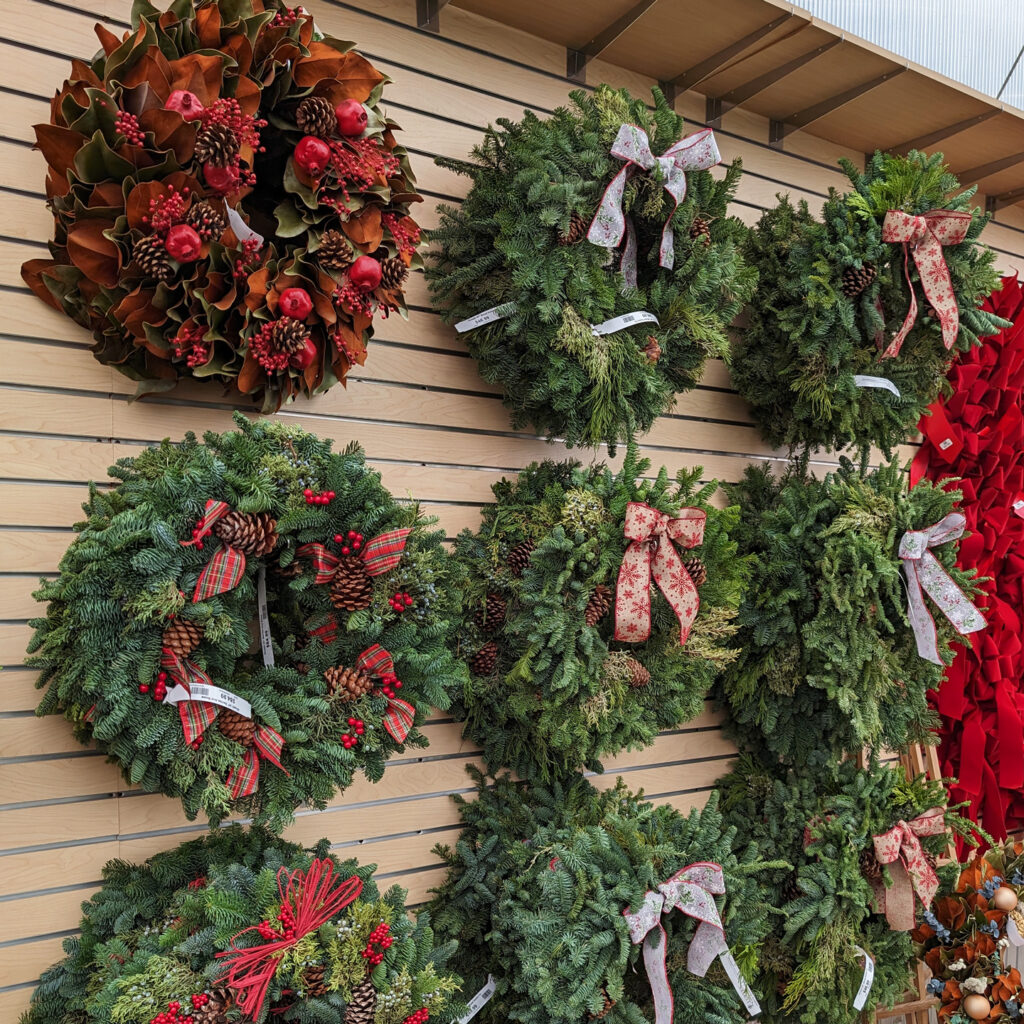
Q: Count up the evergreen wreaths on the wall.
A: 8